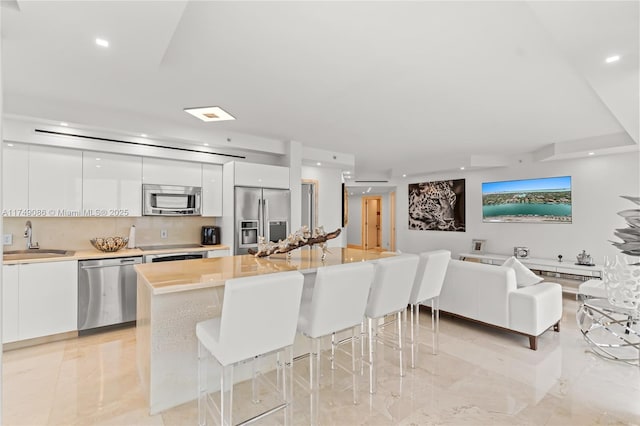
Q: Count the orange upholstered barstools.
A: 0